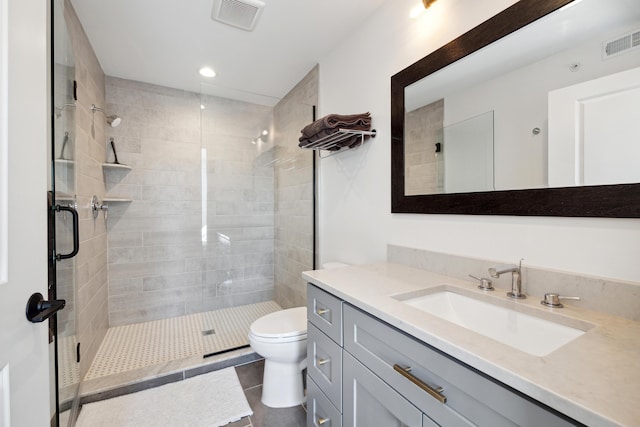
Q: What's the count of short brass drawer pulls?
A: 3